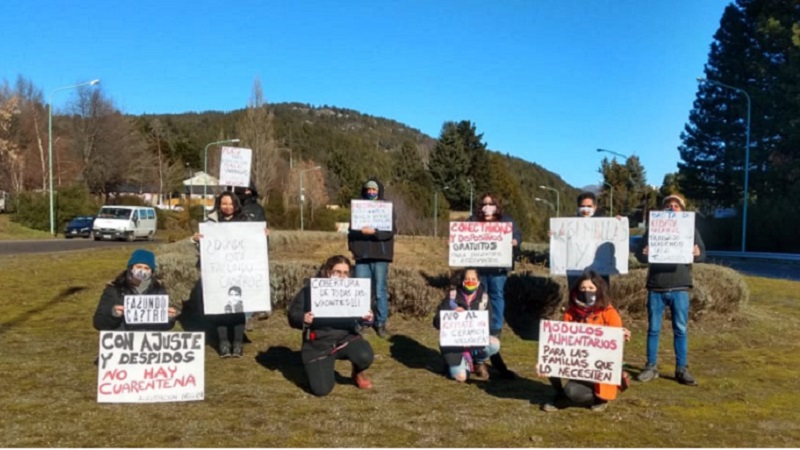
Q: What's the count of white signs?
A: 11